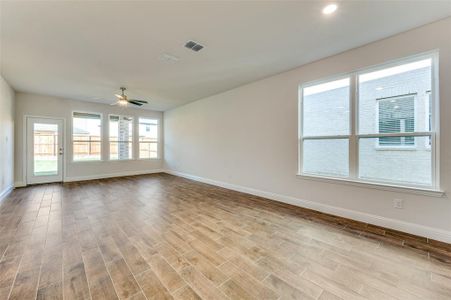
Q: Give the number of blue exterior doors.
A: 0